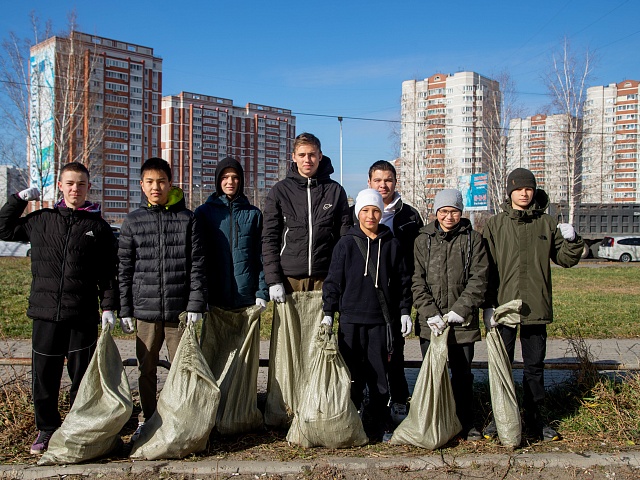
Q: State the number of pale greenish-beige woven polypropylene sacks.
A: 7